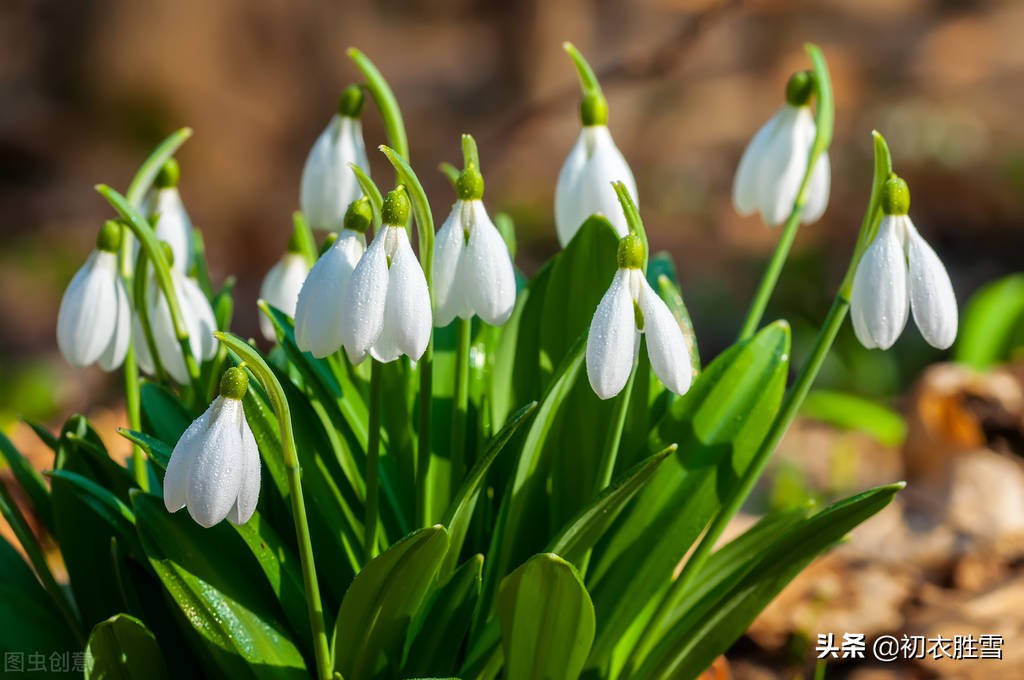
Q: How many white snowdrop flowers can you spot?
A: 13